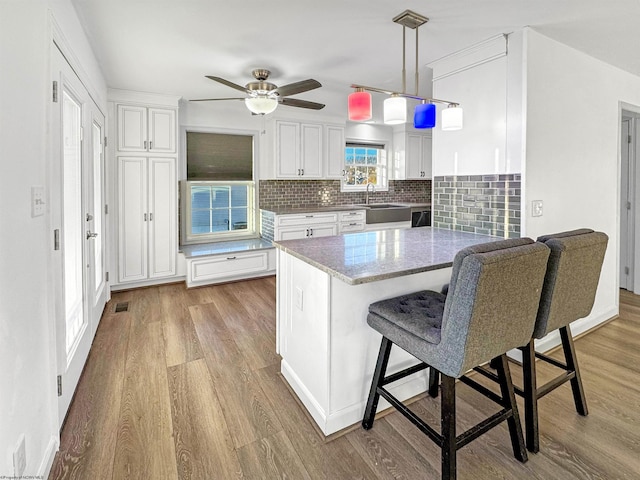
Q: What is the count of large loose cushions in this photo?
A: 0